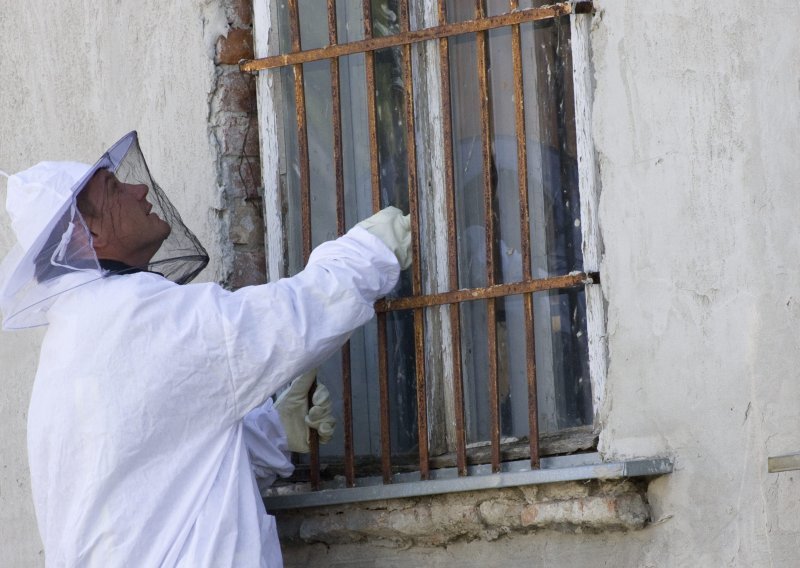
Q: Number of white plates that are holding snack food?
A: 0